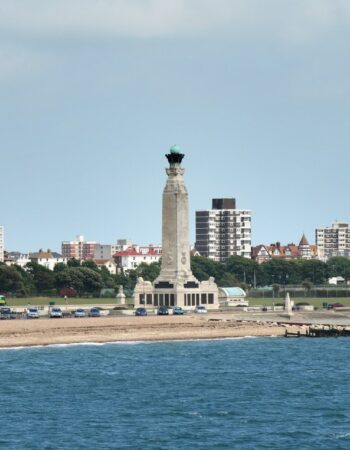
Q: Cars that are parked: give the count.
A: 9